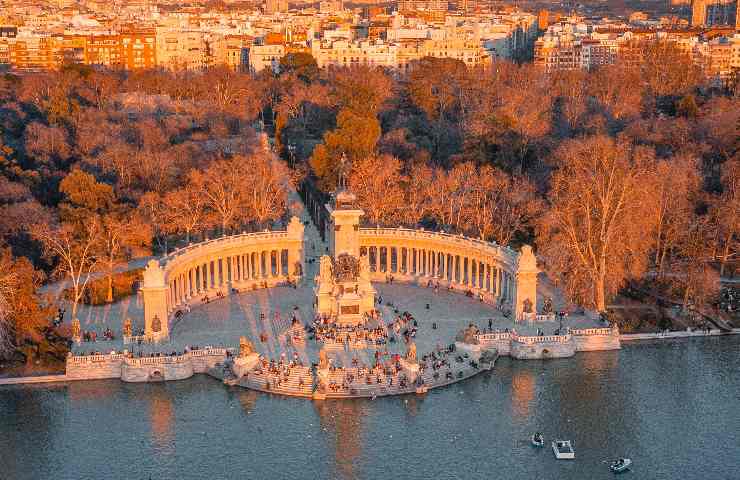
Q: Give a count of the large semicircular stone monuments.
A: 1